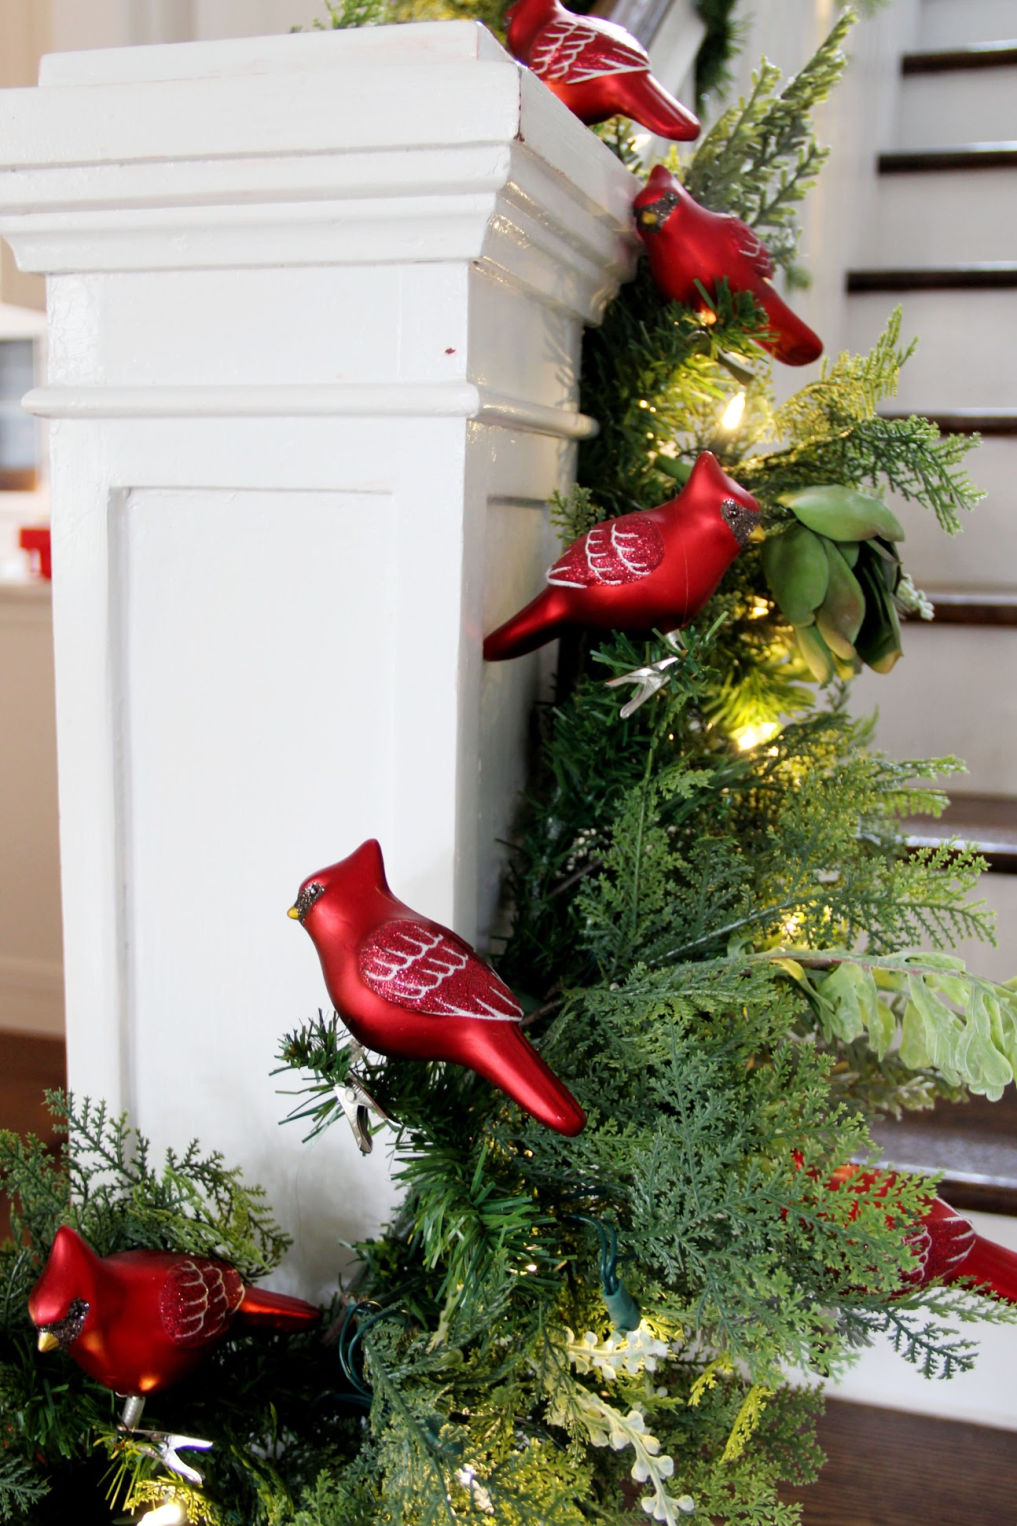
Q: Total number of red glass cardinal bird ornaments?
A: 6